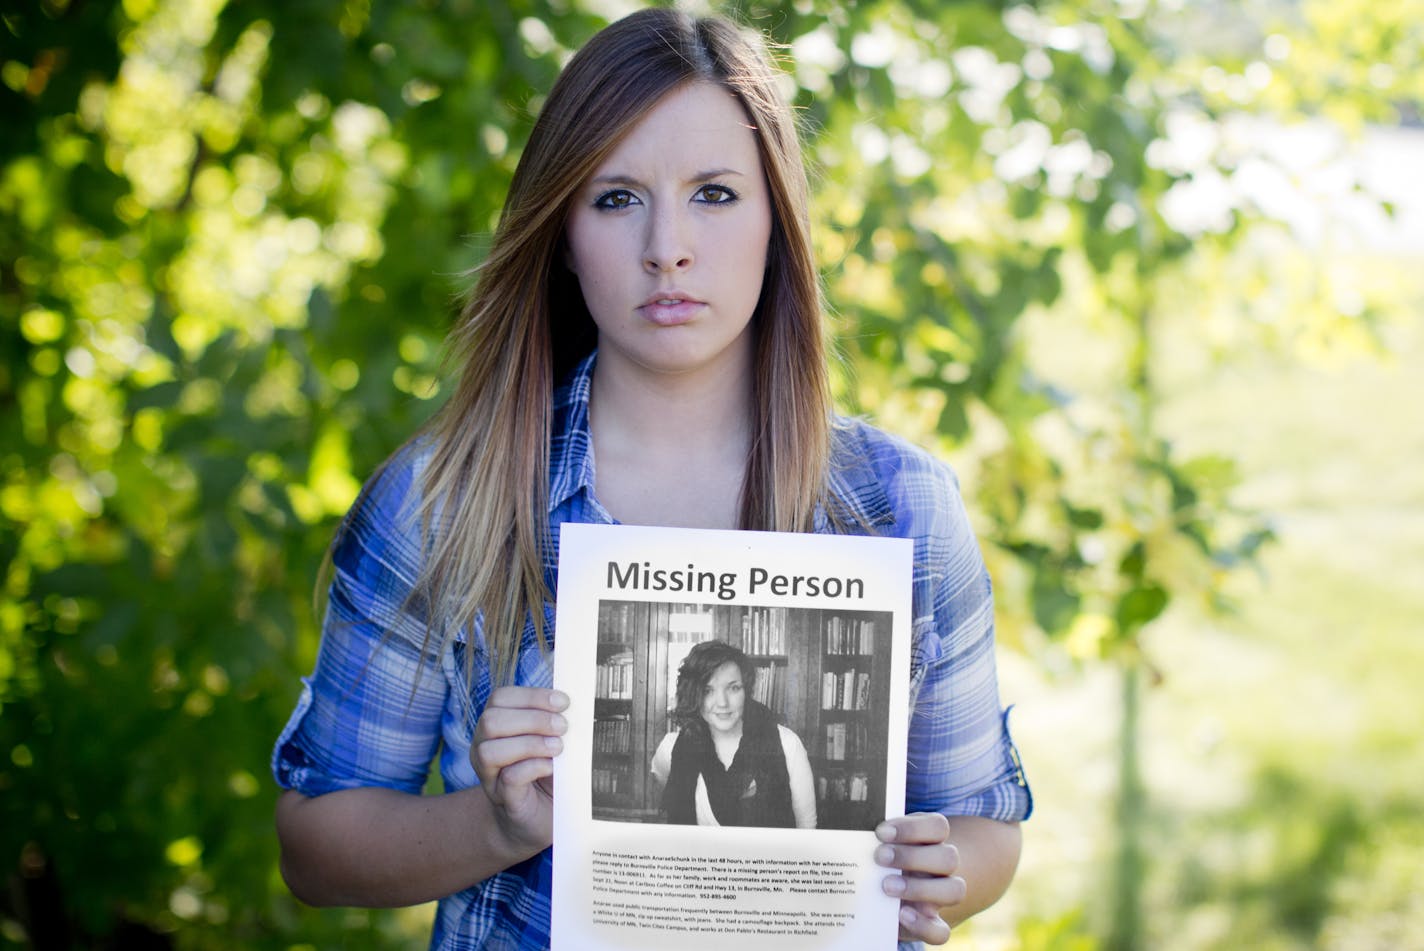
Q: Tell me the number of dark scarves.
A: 1